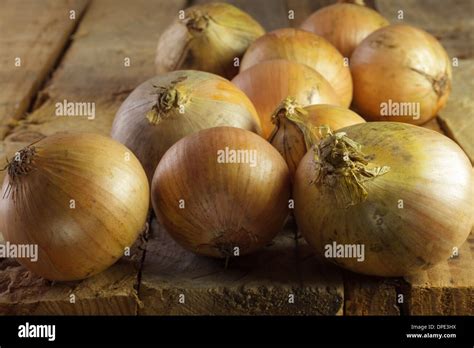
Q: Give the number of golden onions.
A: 10